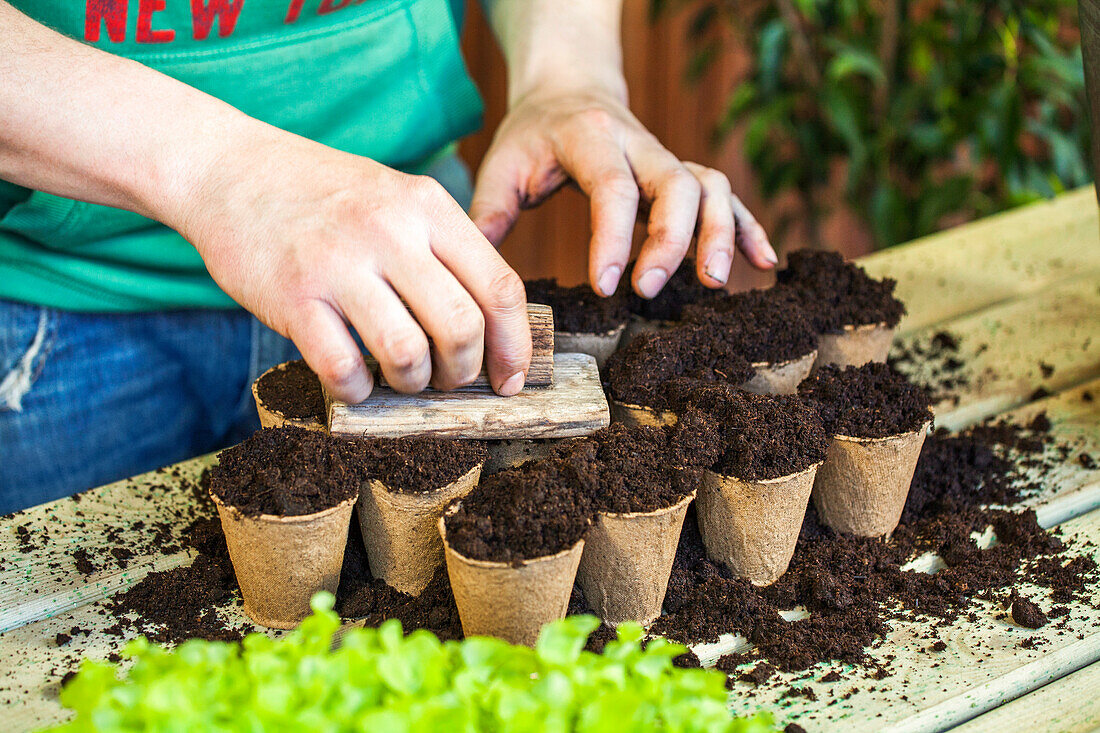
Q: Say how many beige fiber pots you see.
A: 13